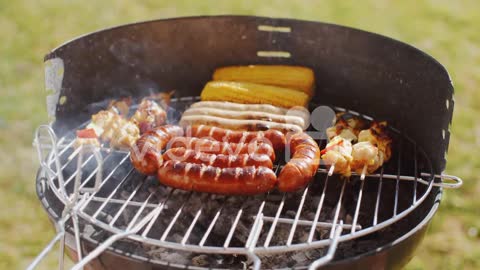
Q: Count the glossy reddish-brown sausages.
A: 6